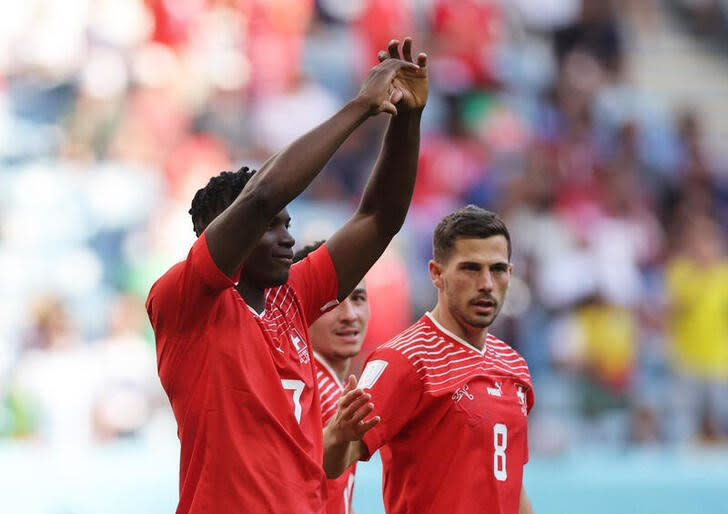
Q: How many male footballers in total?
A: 3